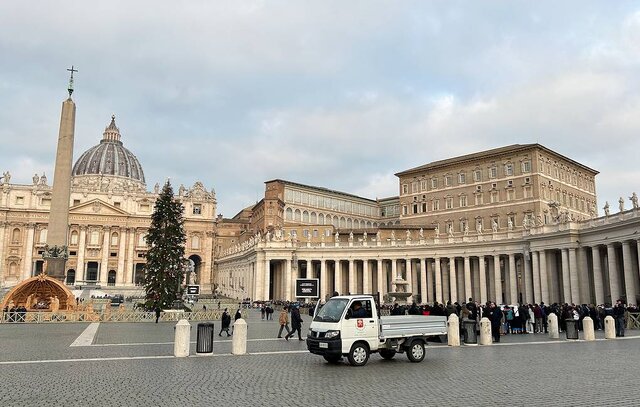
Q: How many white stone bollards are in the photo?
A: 7